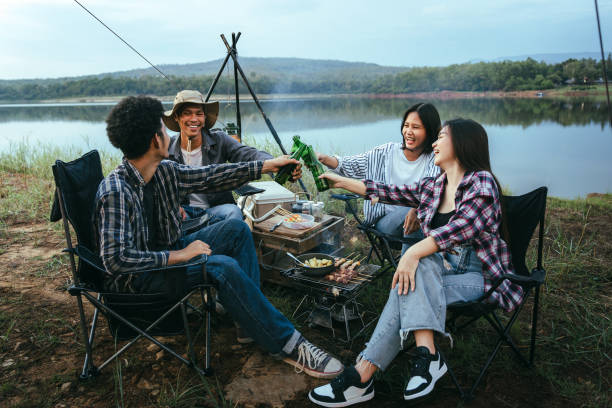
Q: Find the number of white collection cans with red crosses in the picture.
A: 0